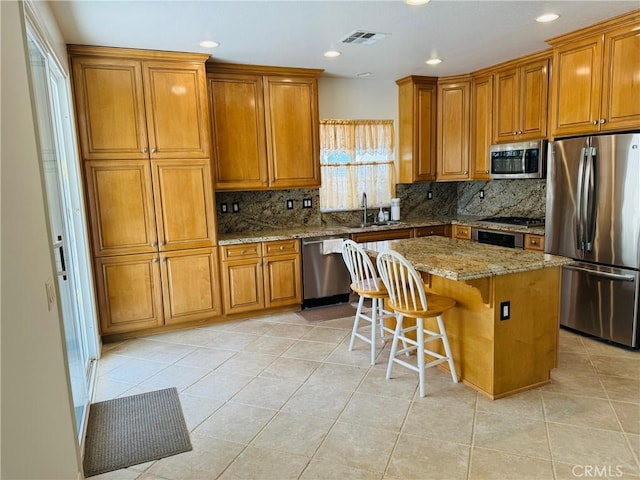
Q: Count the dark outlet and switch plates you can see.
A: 7